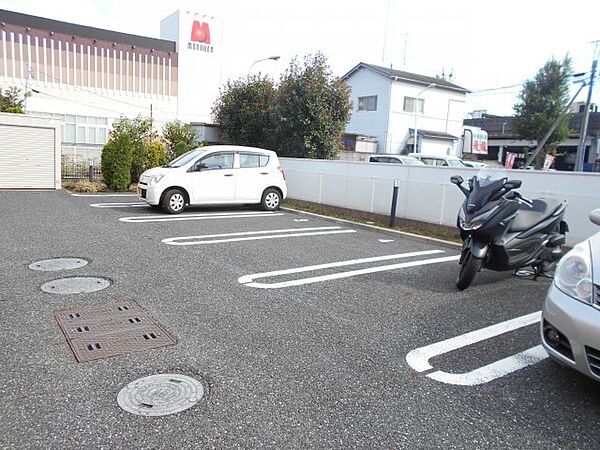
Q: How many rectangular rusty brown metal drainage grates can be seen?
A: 1